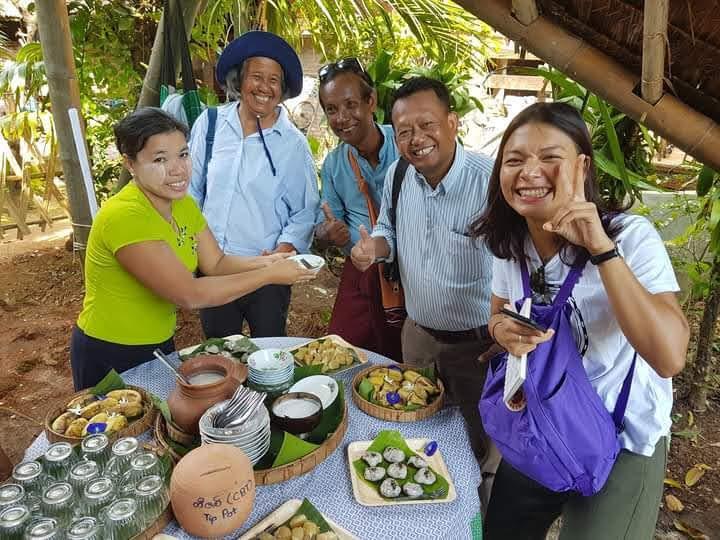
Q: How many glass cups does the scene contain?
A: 14